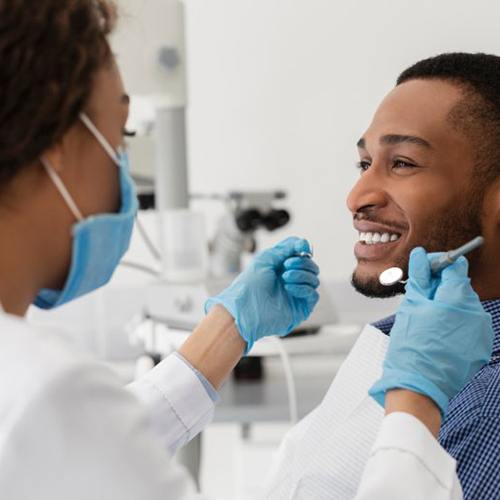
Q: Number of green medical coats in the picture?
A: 0